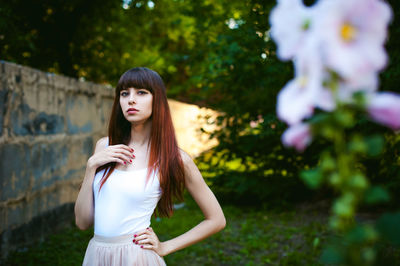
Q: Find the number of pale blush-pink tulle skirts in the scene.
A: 1